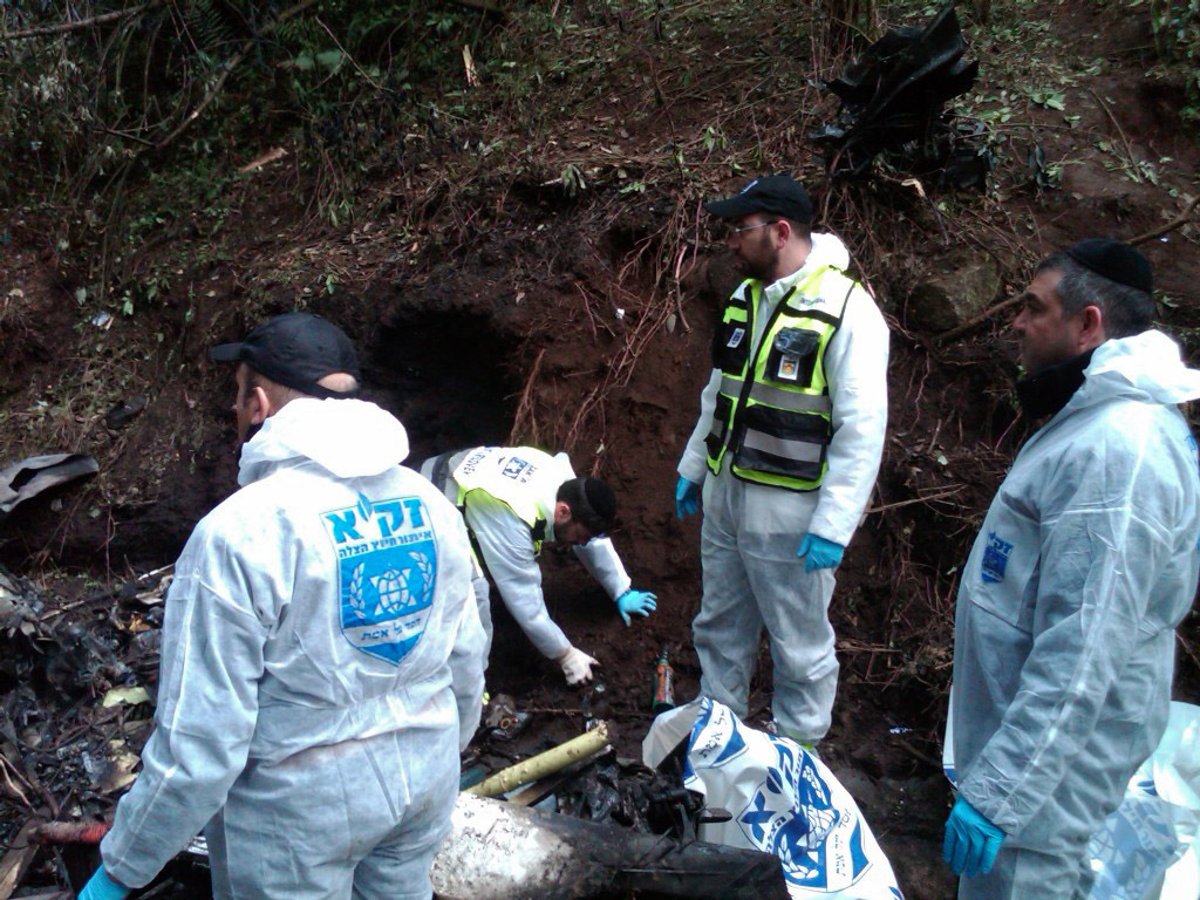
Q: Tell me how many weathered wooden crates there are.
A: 0